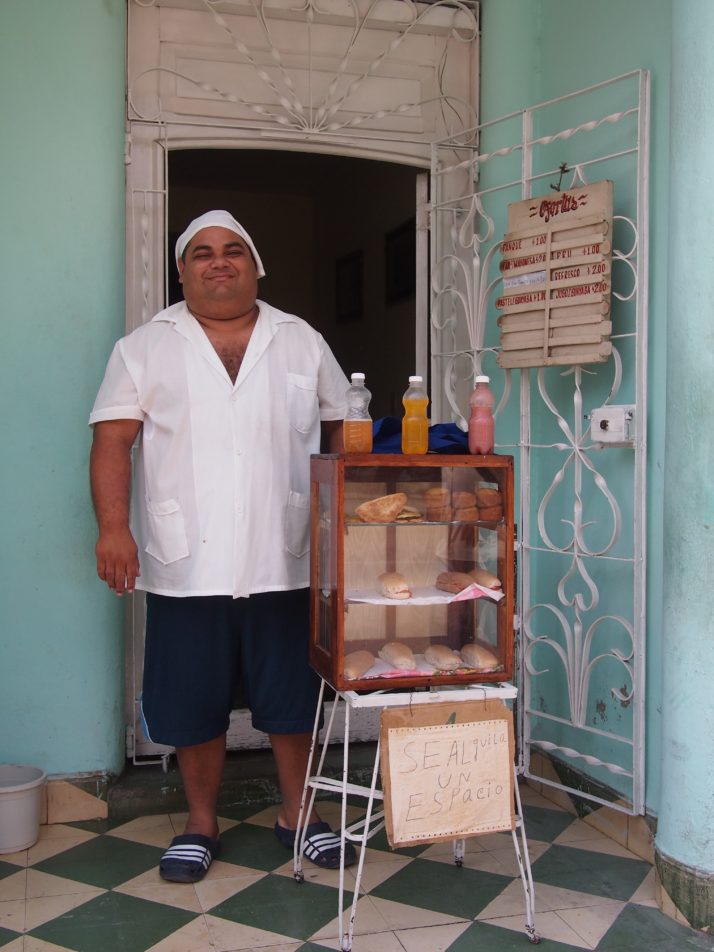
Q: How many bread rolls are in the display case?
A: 7